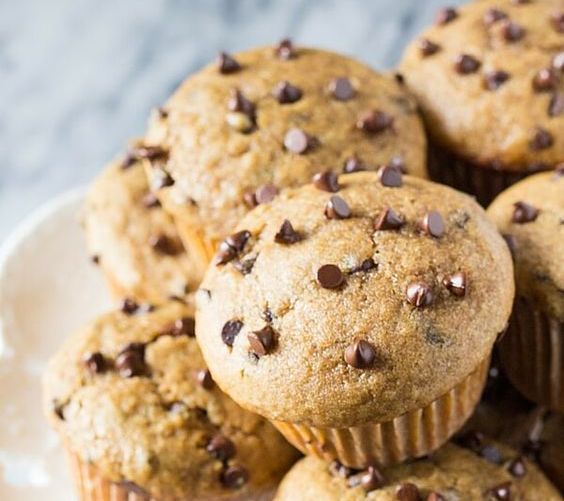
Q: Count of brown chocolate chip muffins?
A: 7